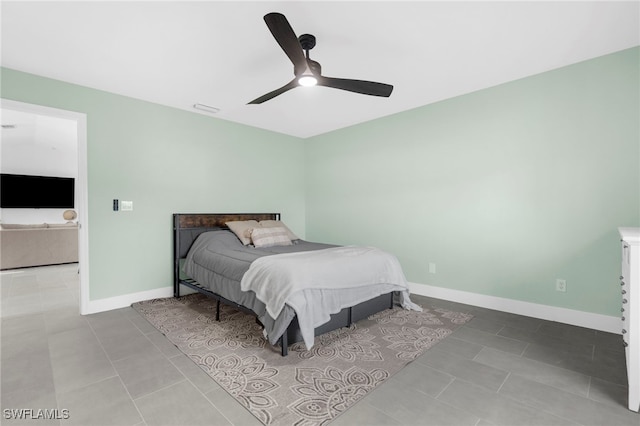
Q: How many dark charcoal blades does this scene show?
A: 3